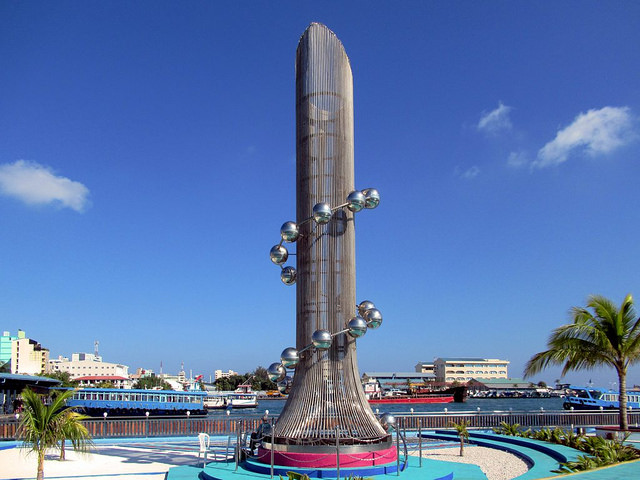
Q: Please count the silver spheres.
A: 14